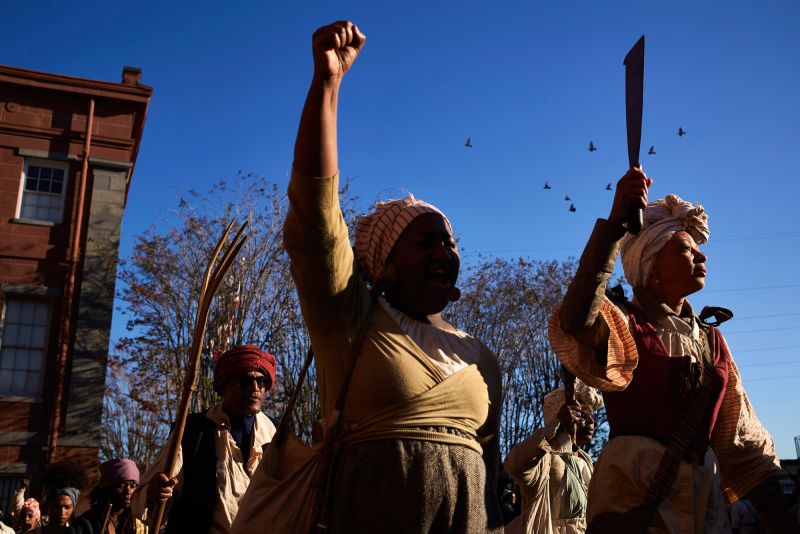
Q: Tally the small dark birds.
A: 8